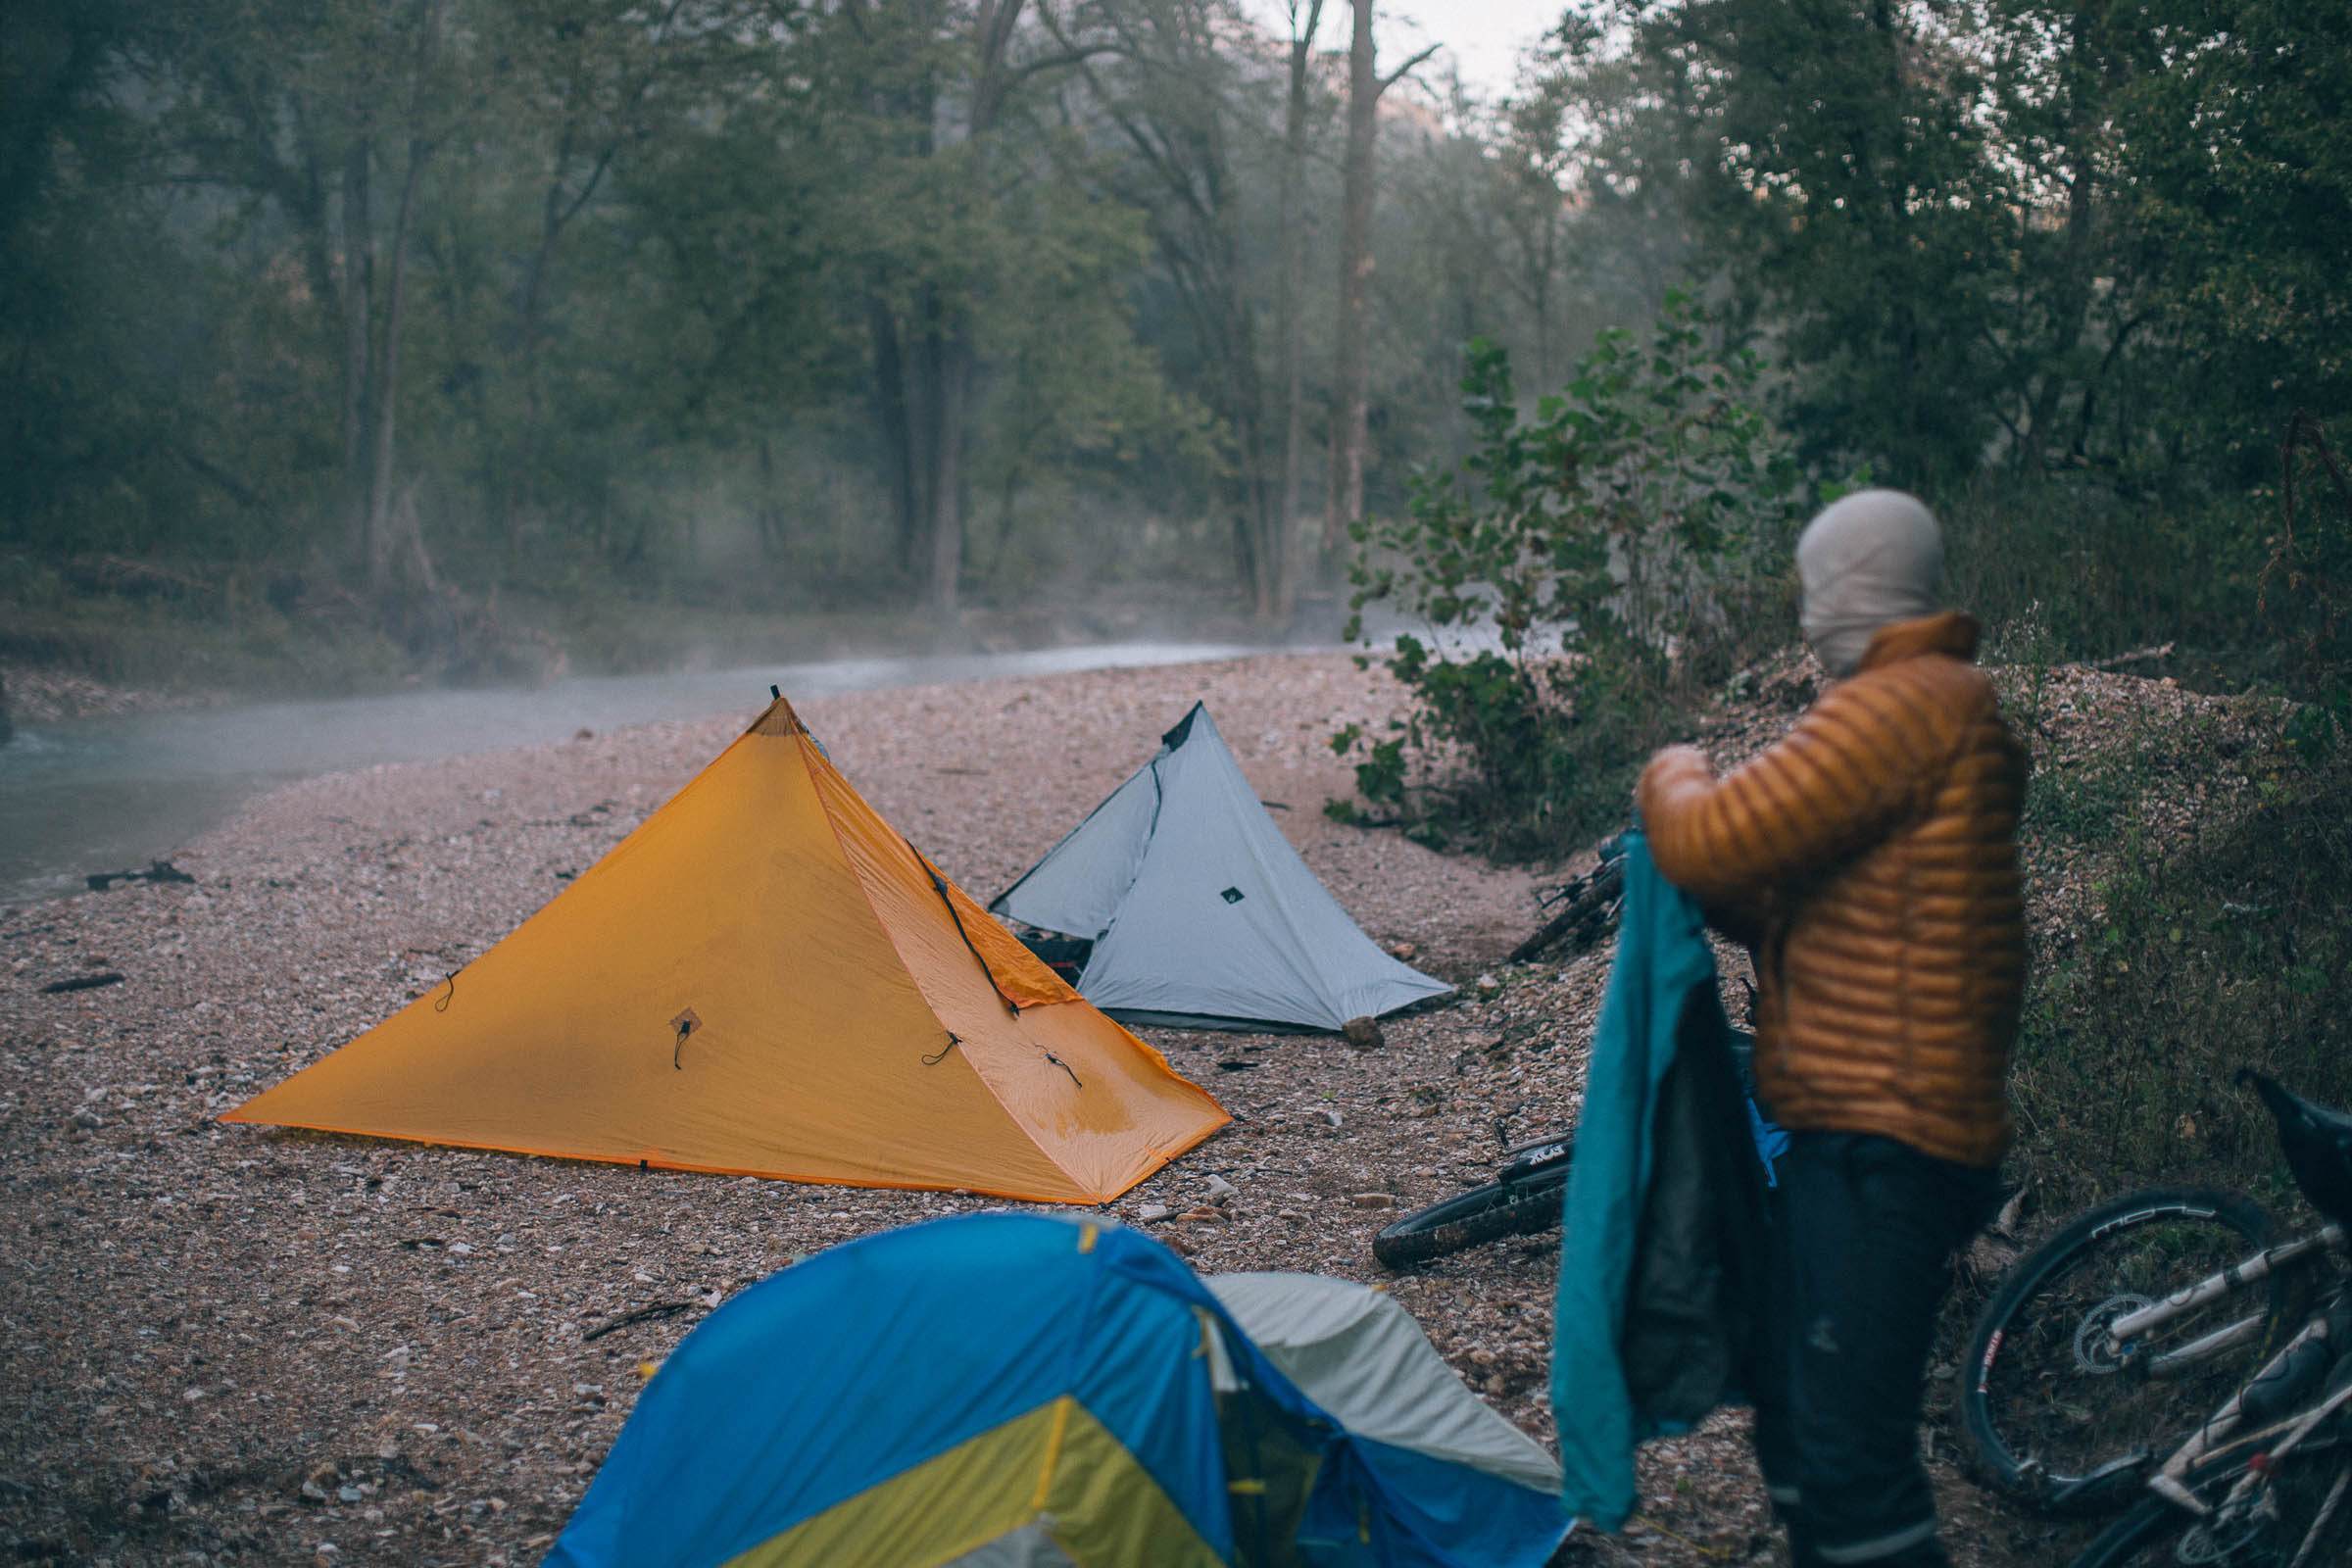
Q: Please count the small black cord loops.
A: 4